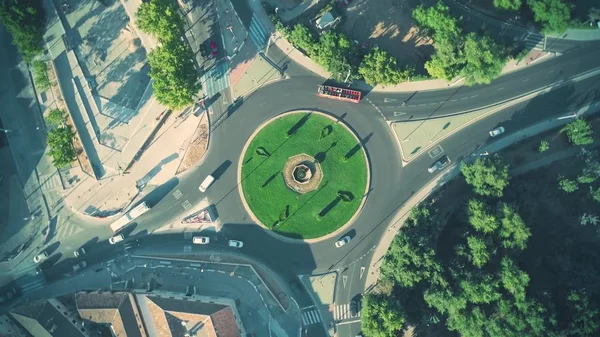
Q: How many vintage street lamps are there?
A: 0